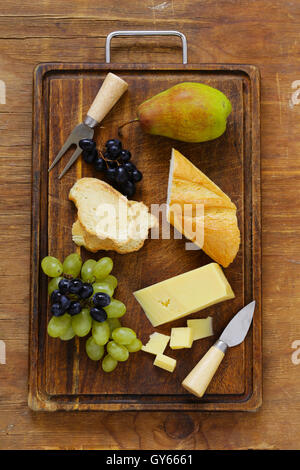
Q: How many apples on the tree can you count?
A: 0